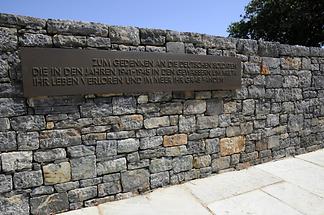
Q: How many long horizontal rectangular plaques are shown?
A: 1